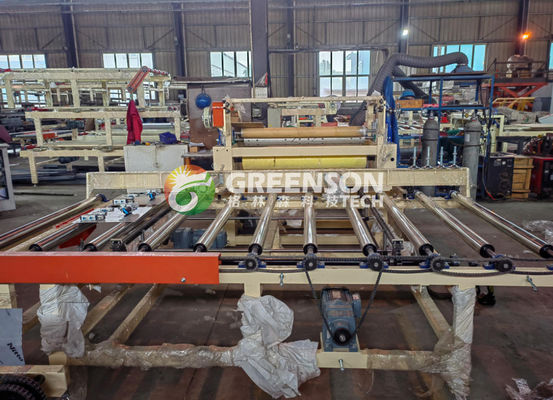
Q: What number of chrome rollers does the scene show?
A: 11